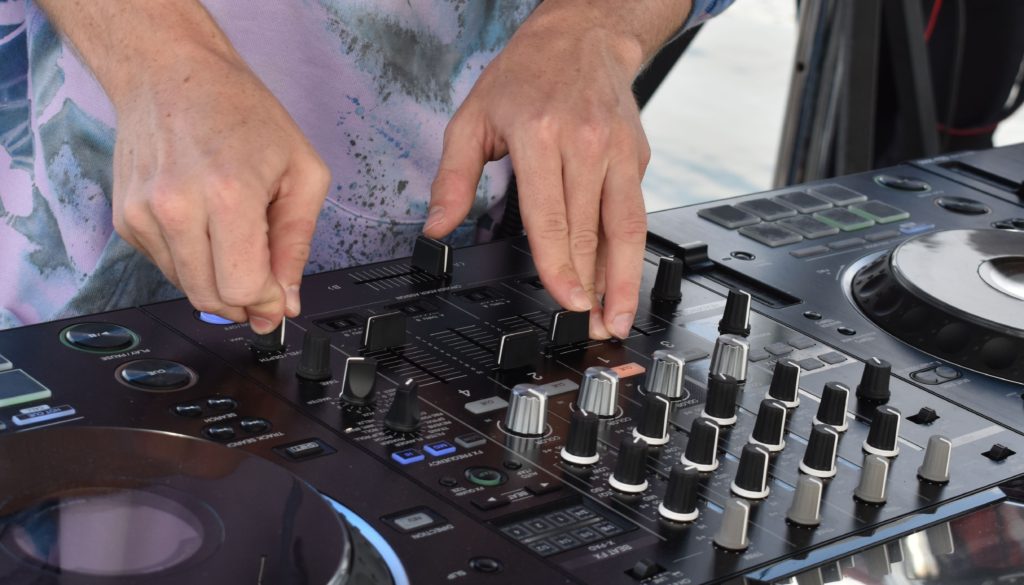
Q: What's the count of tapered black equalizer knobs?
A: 12